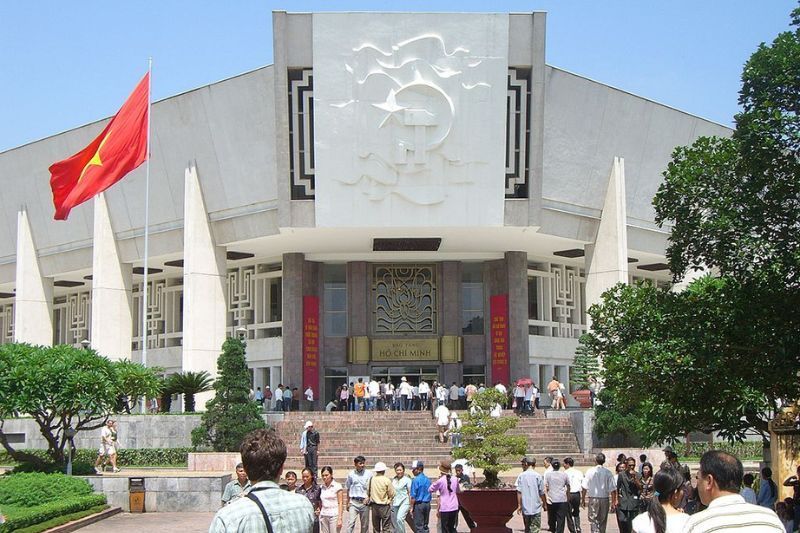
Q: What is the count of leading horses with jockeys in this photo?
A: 0